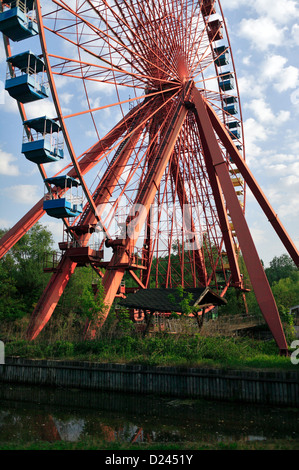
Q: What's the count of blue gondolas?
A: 9